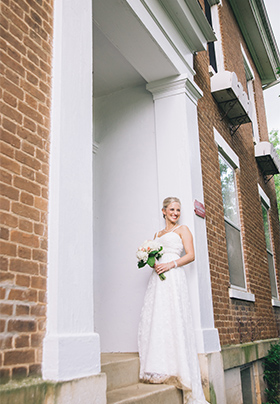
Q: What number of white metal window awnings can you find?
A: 2